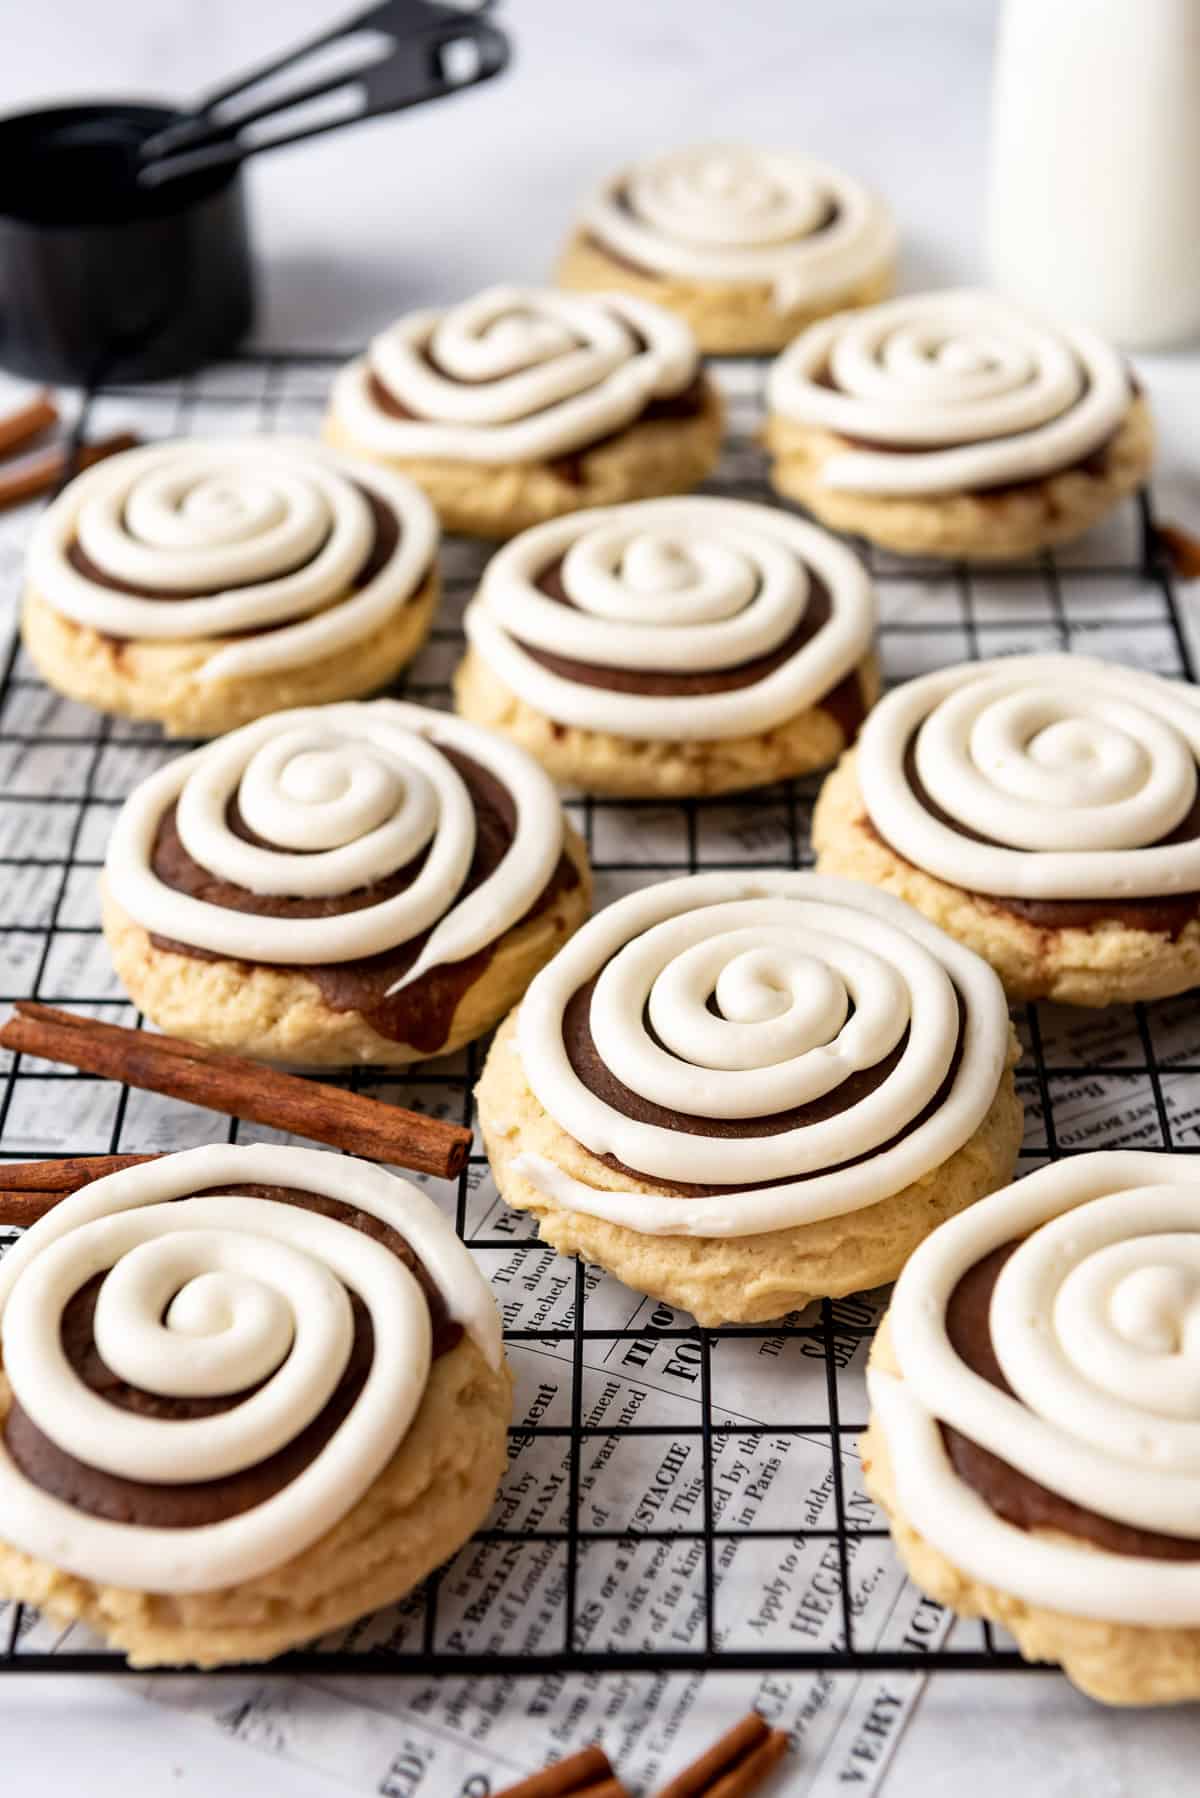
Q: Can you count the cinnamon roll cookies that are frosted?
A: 10